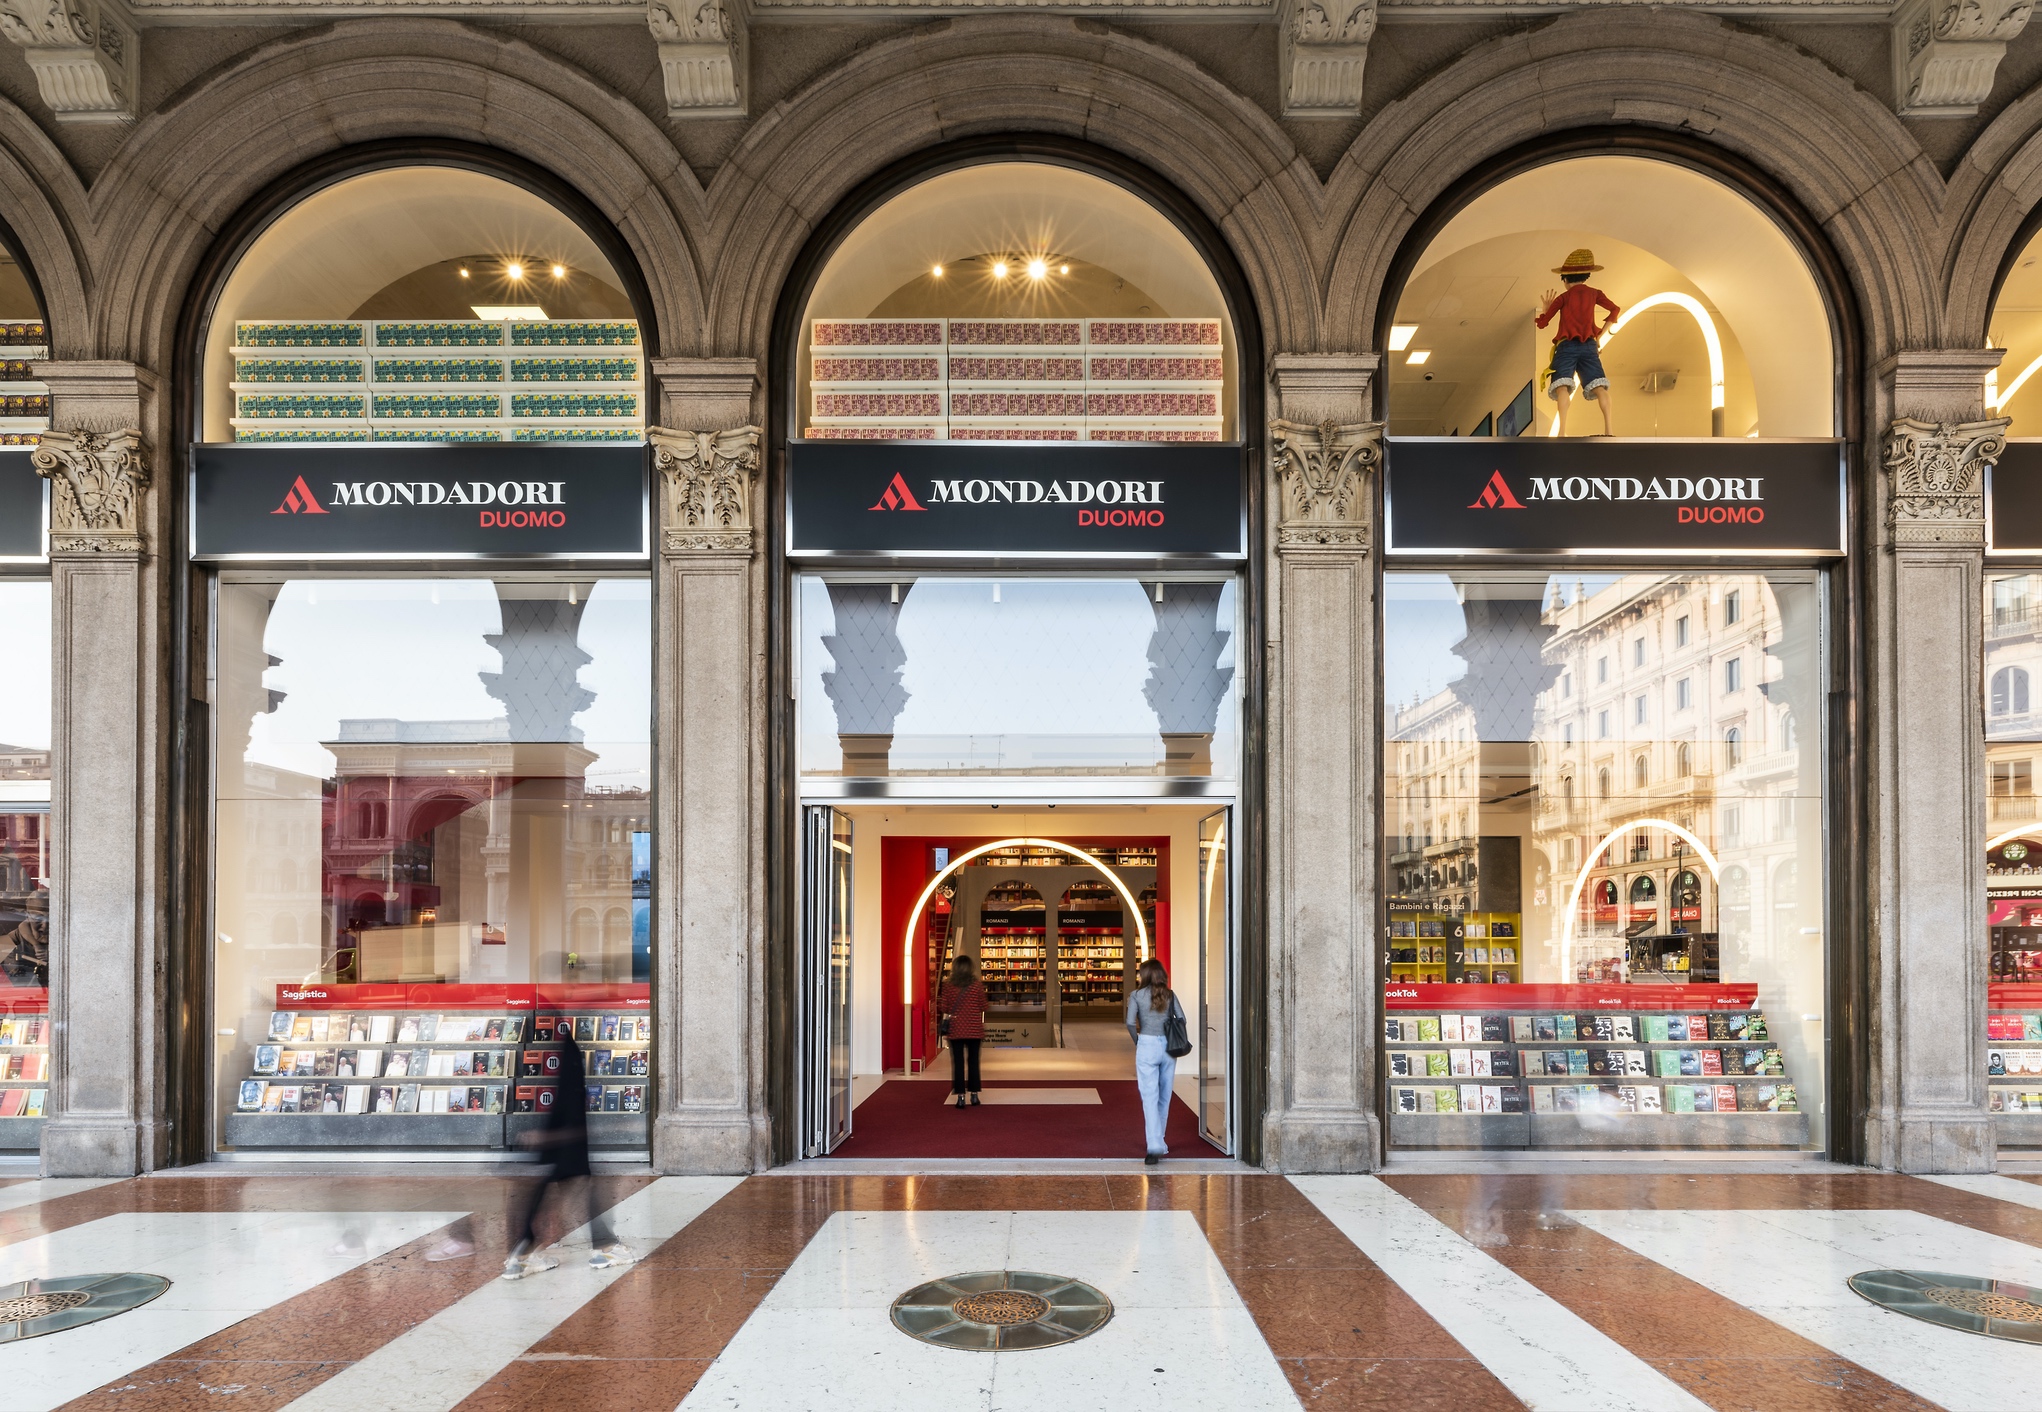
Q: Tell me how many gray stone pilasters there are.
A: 4